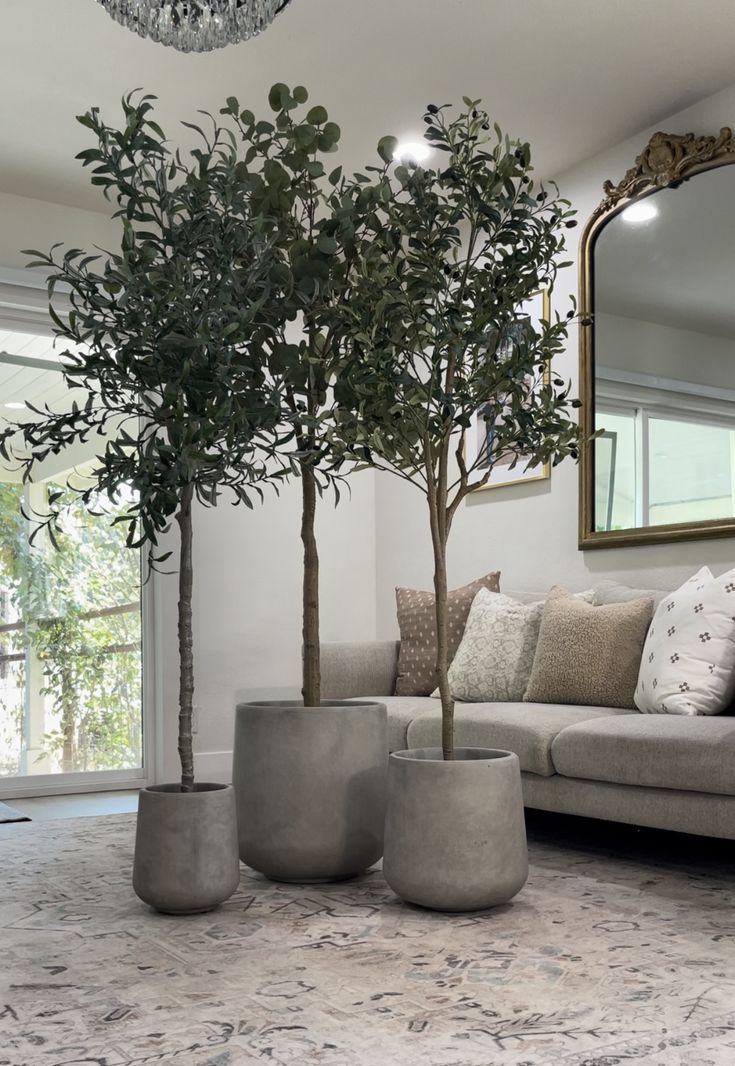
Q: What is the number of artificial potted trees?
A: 3